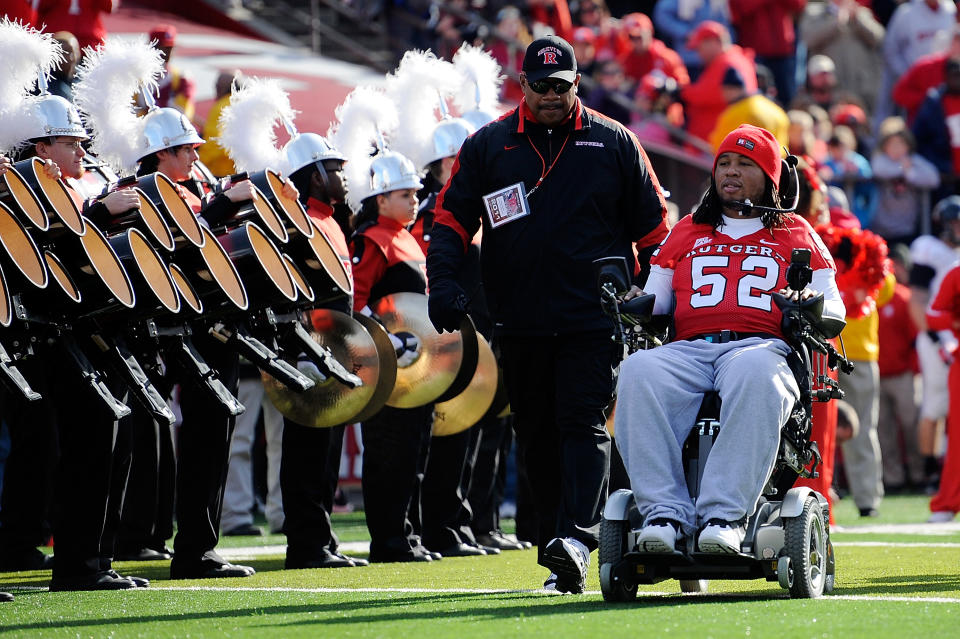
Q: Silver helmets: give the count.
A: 6